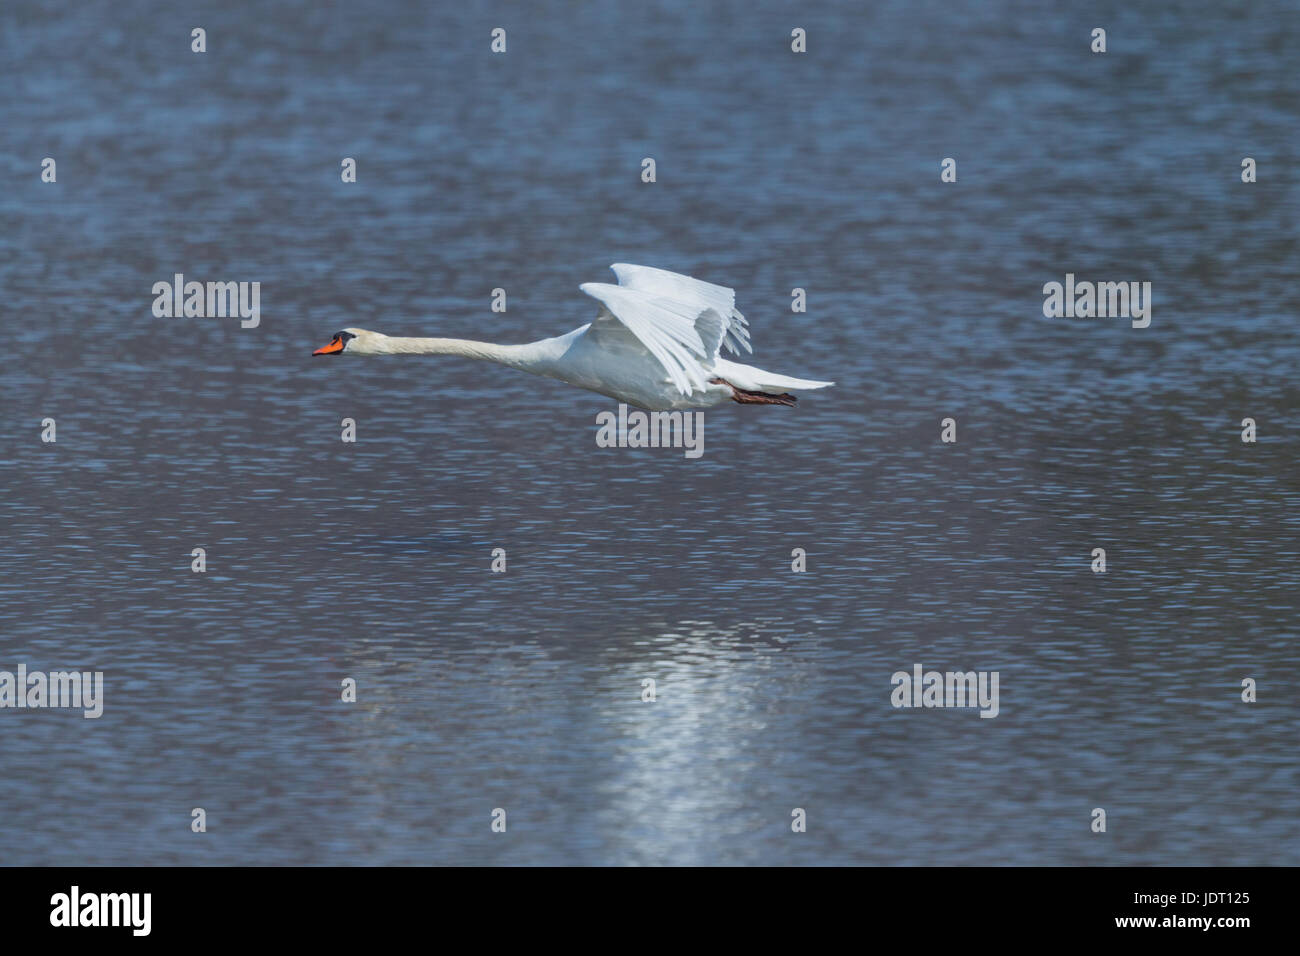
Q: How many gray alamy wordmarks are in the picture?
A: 5